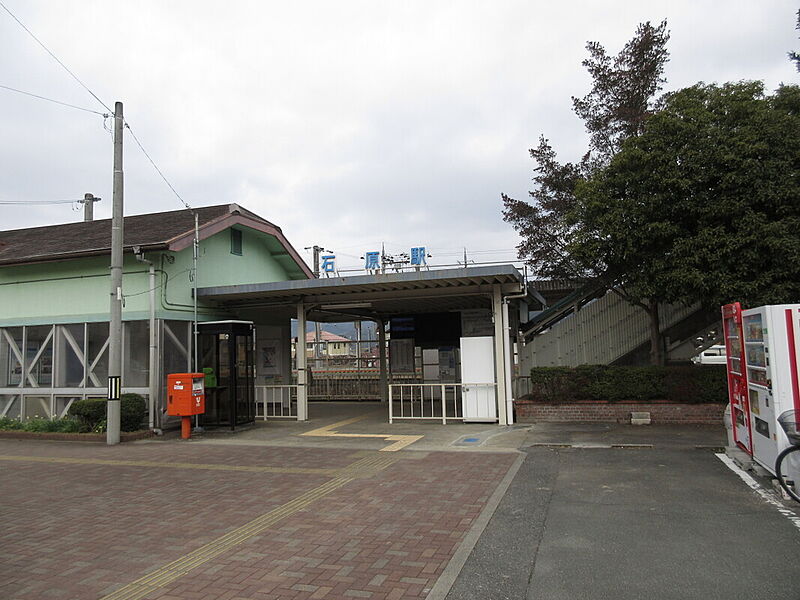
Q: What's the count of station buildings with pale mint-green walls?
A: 1